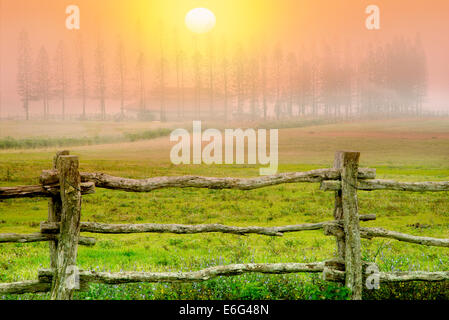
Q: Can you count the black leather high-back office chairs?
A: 0